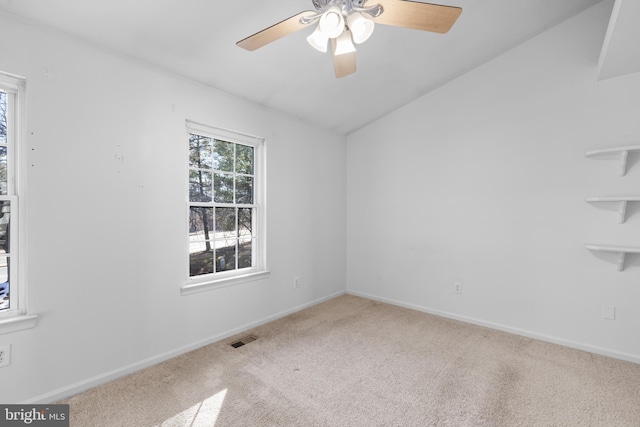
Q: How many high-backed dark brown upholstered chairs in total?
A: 0